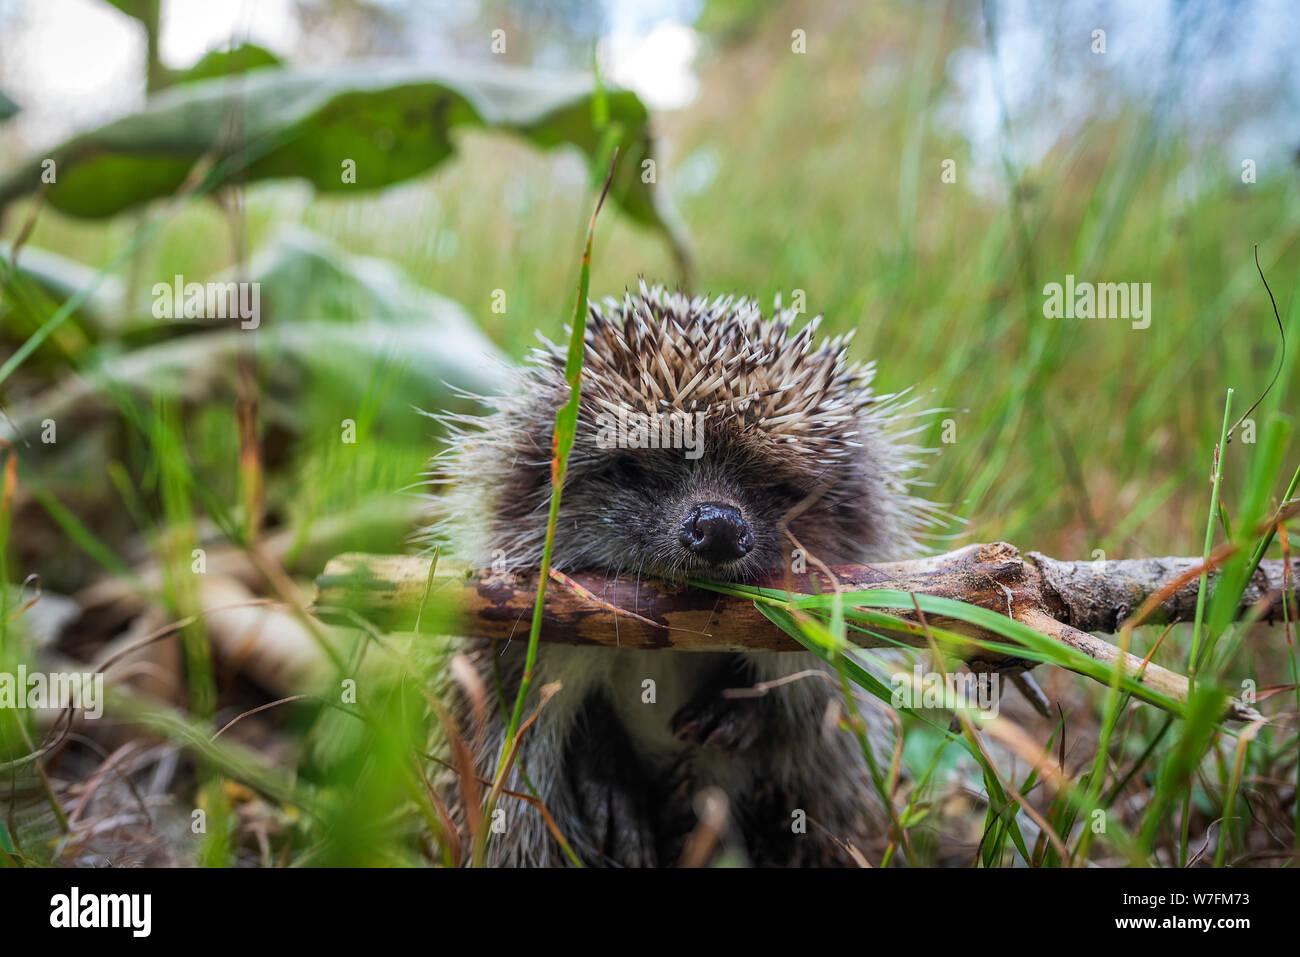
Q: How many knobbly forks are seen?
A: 1